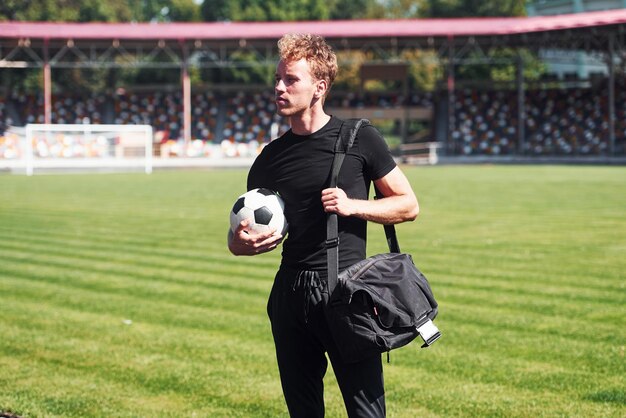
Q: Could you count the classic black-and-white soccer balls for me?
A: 1